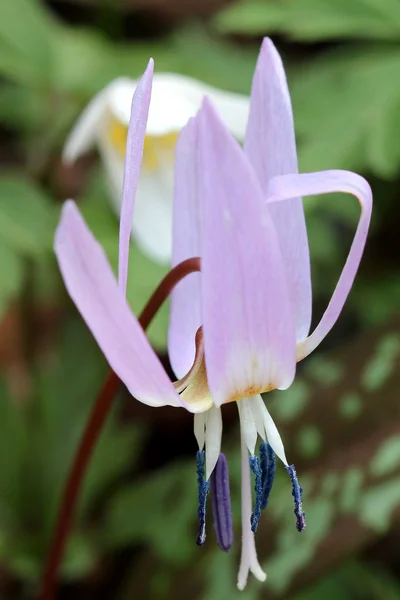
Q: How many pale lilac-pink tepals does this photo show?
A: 6